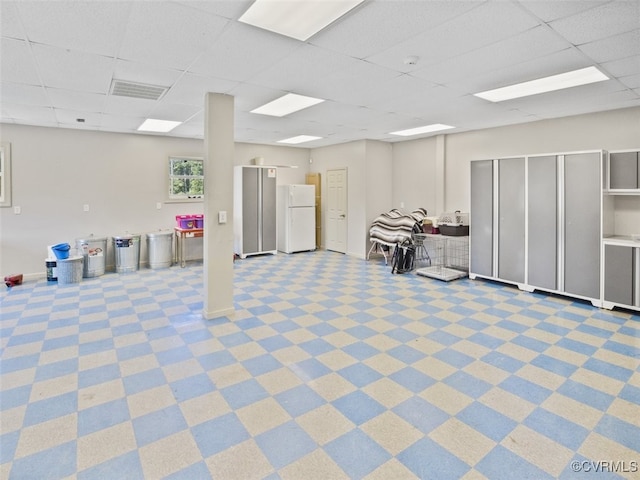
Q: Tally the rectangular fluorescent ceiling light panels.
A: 6